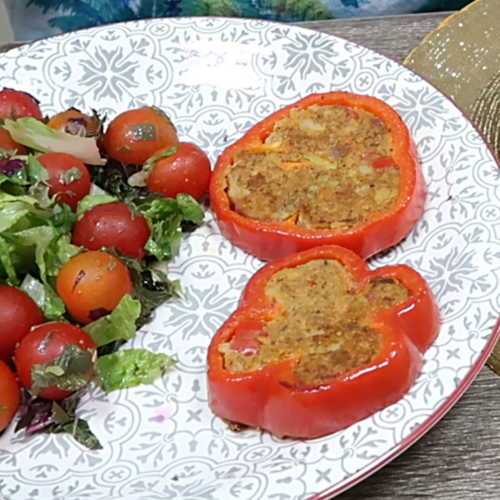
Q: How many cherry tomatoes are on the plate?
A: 11